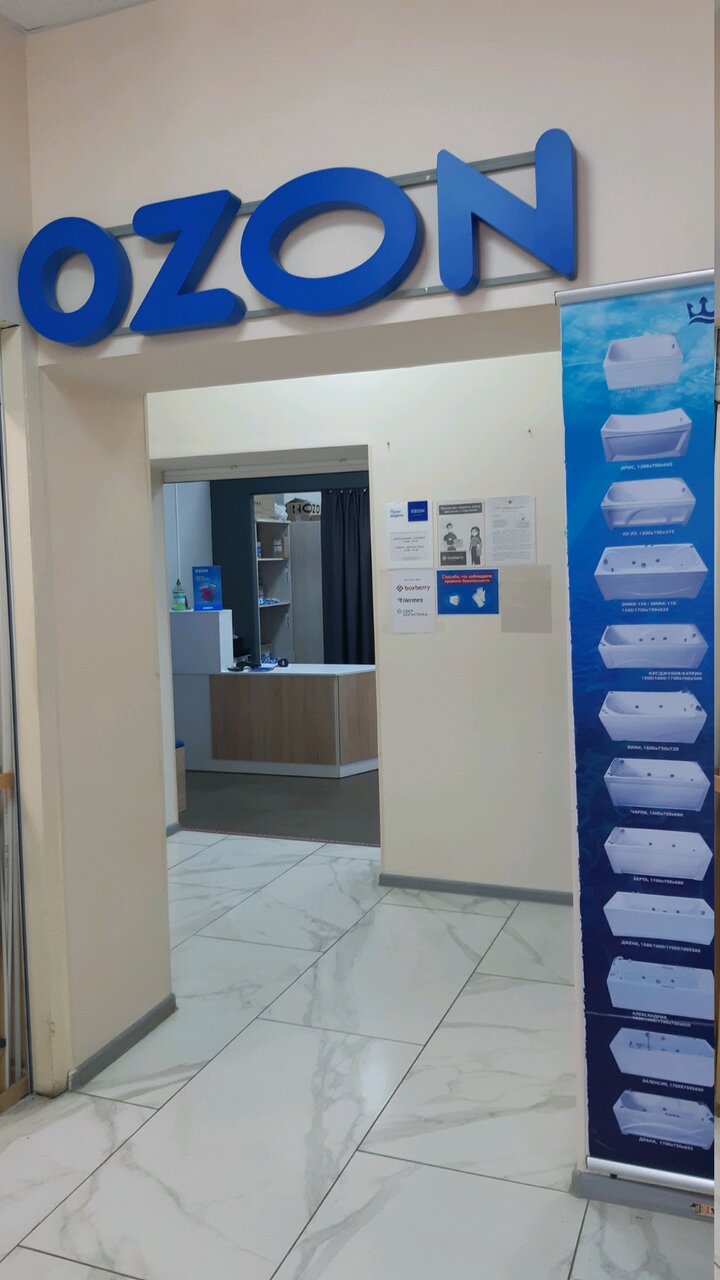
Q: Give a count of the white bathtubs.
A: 12